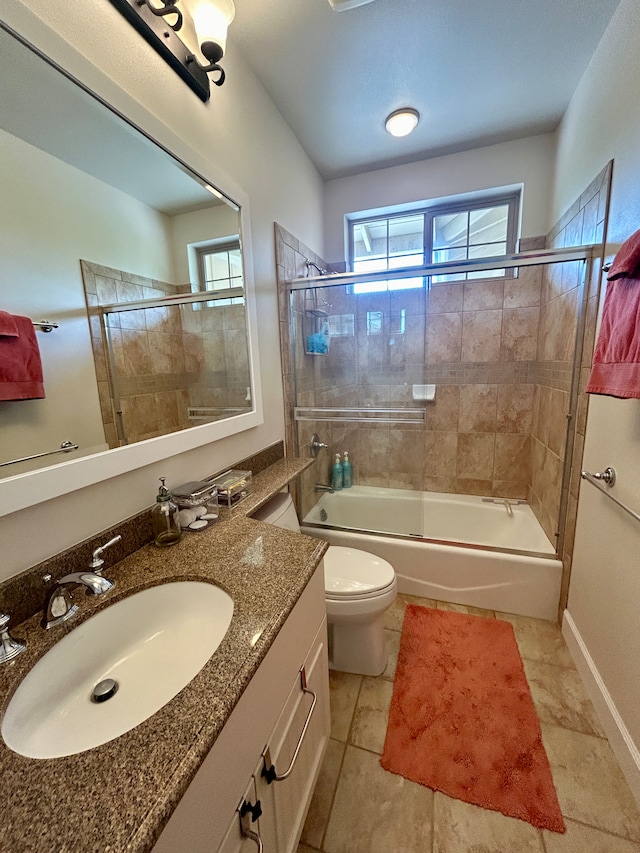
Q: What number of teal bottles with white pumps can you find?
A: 2